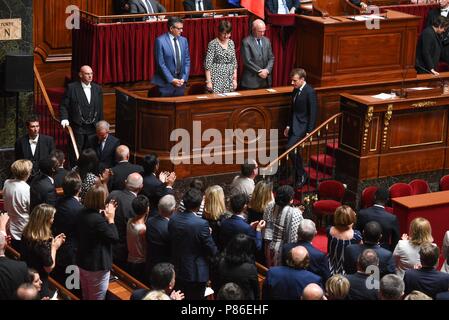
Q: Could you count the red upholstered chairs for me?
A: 5